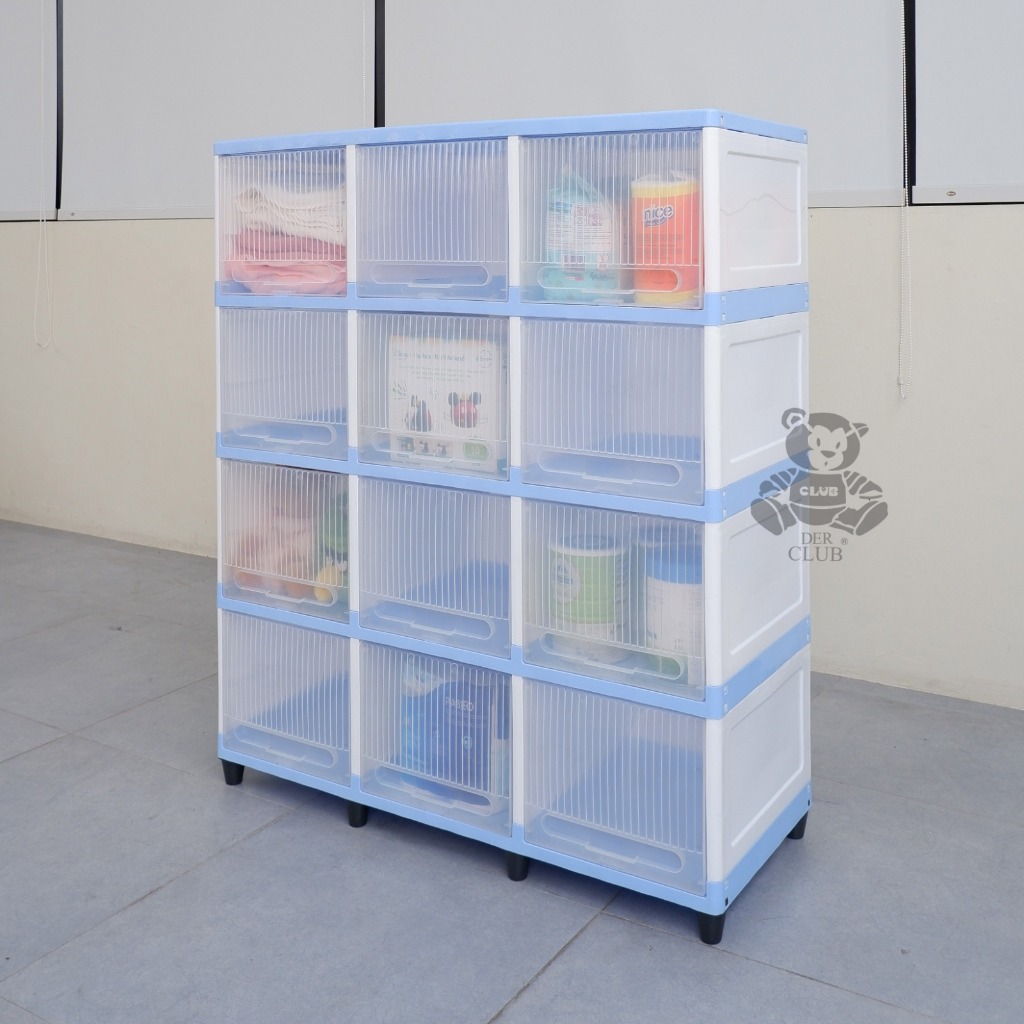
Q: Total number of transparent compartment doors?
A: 12